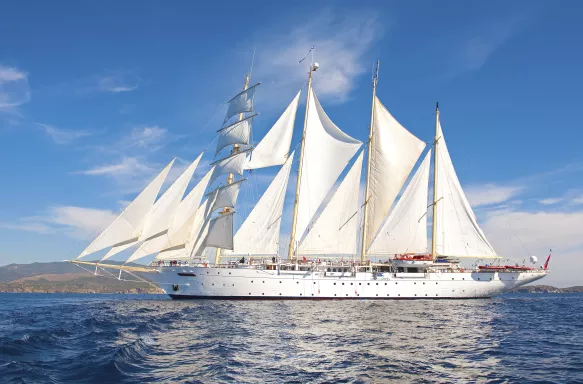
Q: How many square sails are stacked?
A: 5